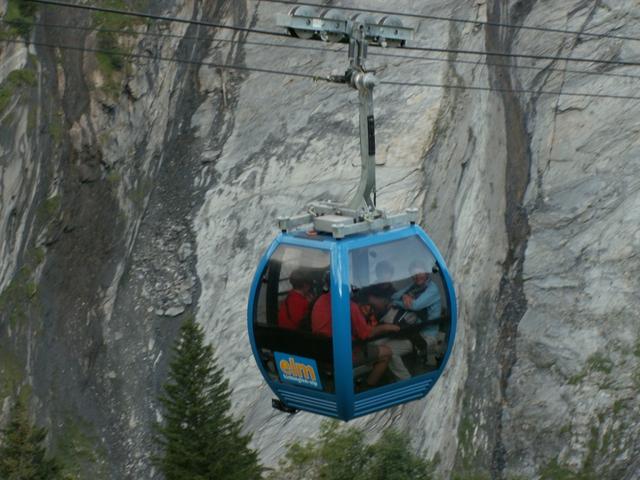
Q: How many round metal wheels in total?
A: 4